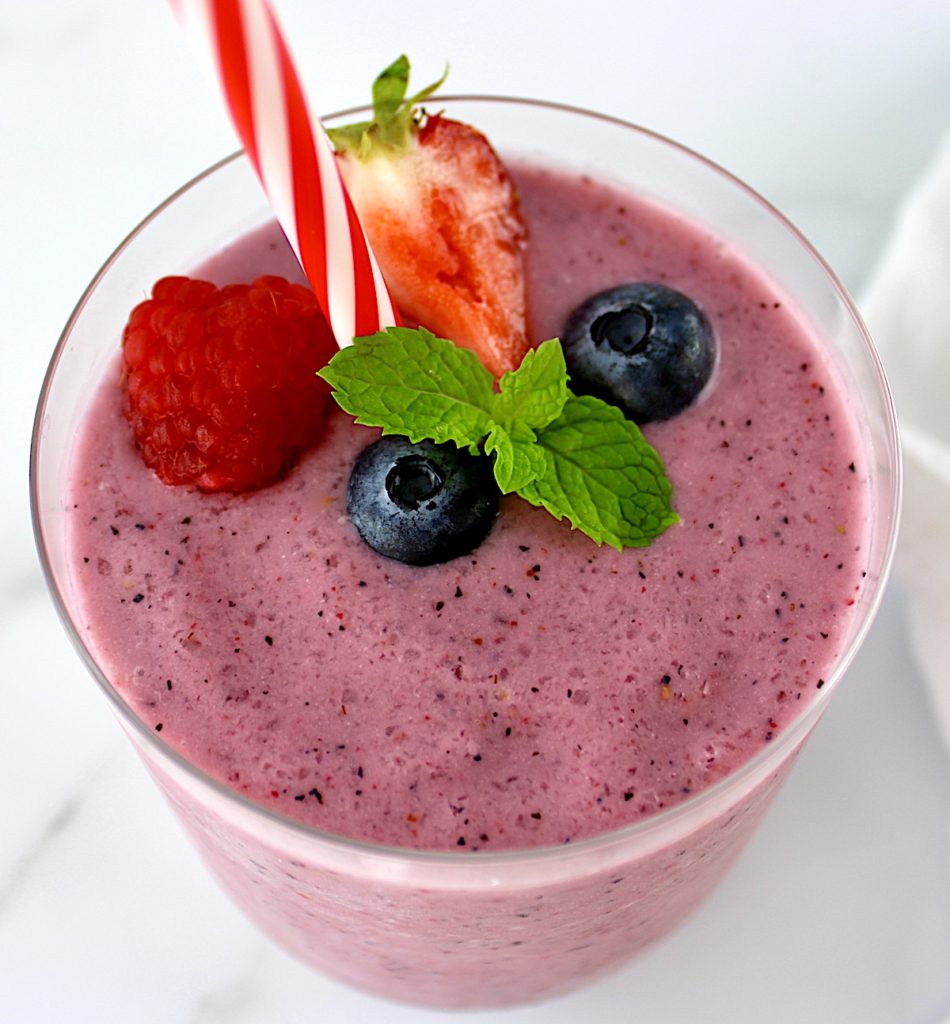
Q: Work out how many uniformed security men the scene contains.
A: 0